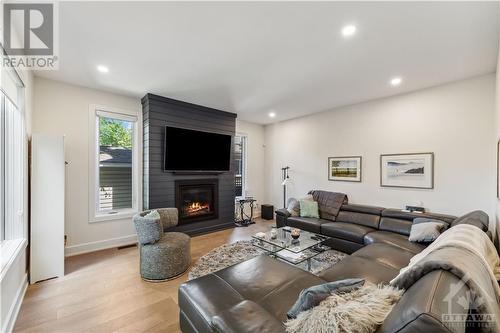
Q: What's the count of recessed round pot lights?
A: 4